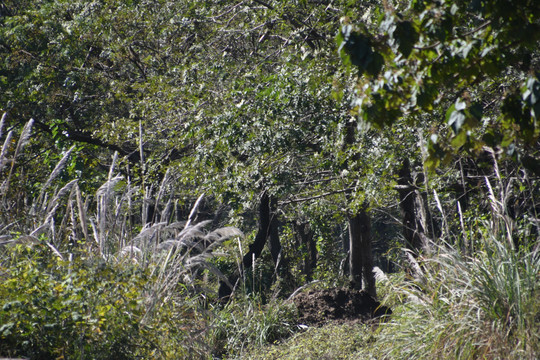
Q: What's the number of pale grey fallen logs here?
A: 0